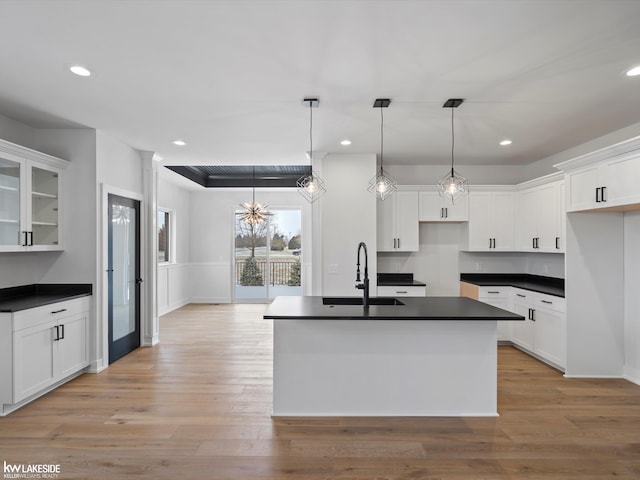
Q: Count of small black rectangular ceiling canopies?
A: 3